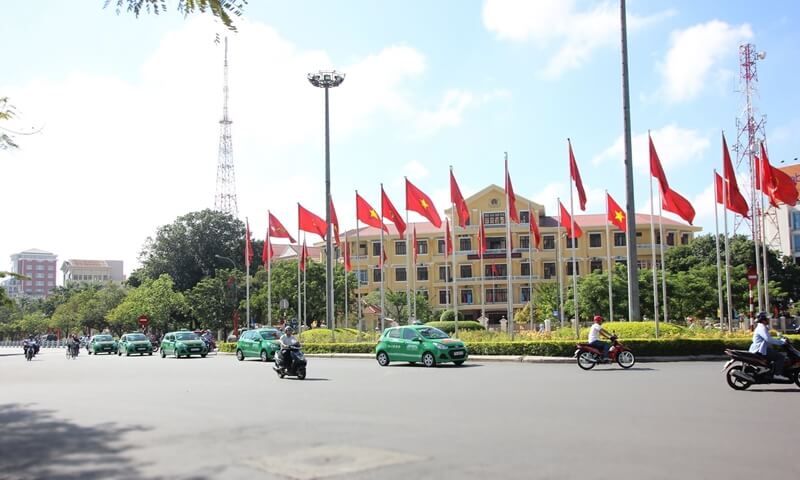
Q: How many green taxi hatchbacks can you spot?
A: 5